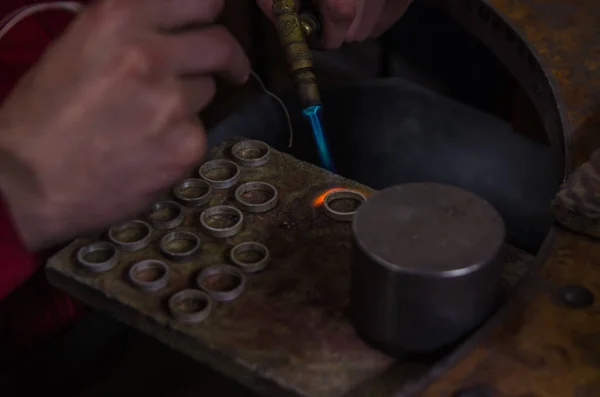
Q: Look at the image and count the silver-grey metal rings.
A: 14